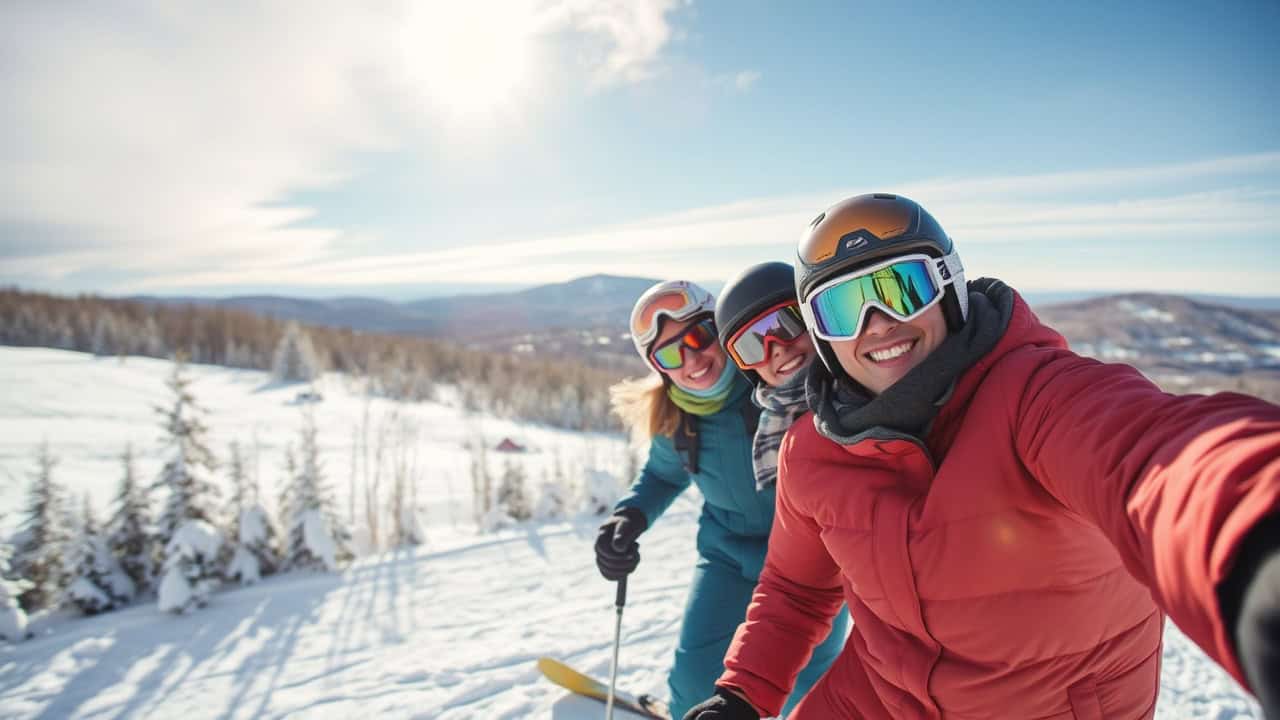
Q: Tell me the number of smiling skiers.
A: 3